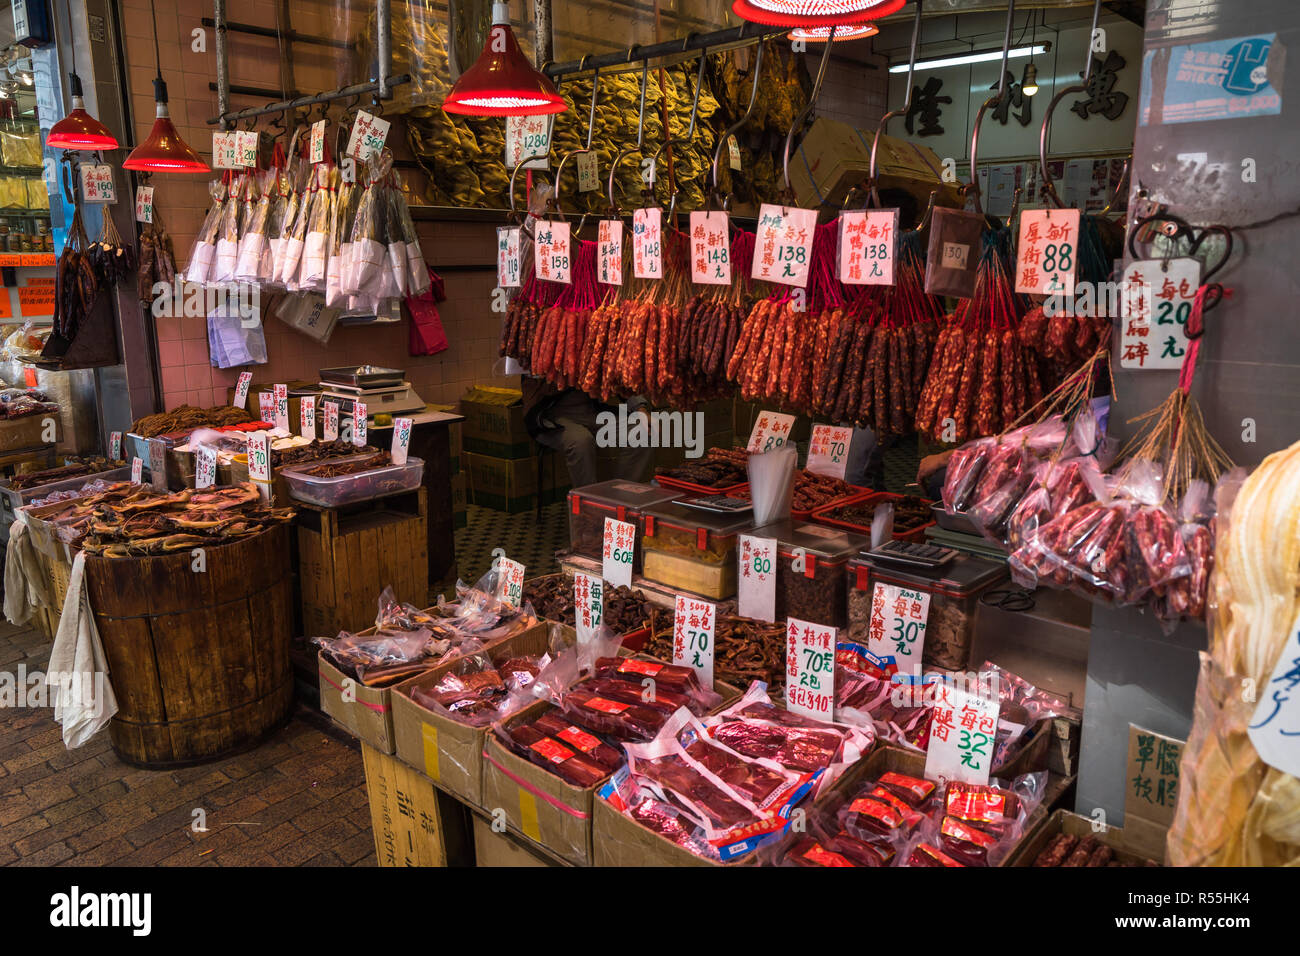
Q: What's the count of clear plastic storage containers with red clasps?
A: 4